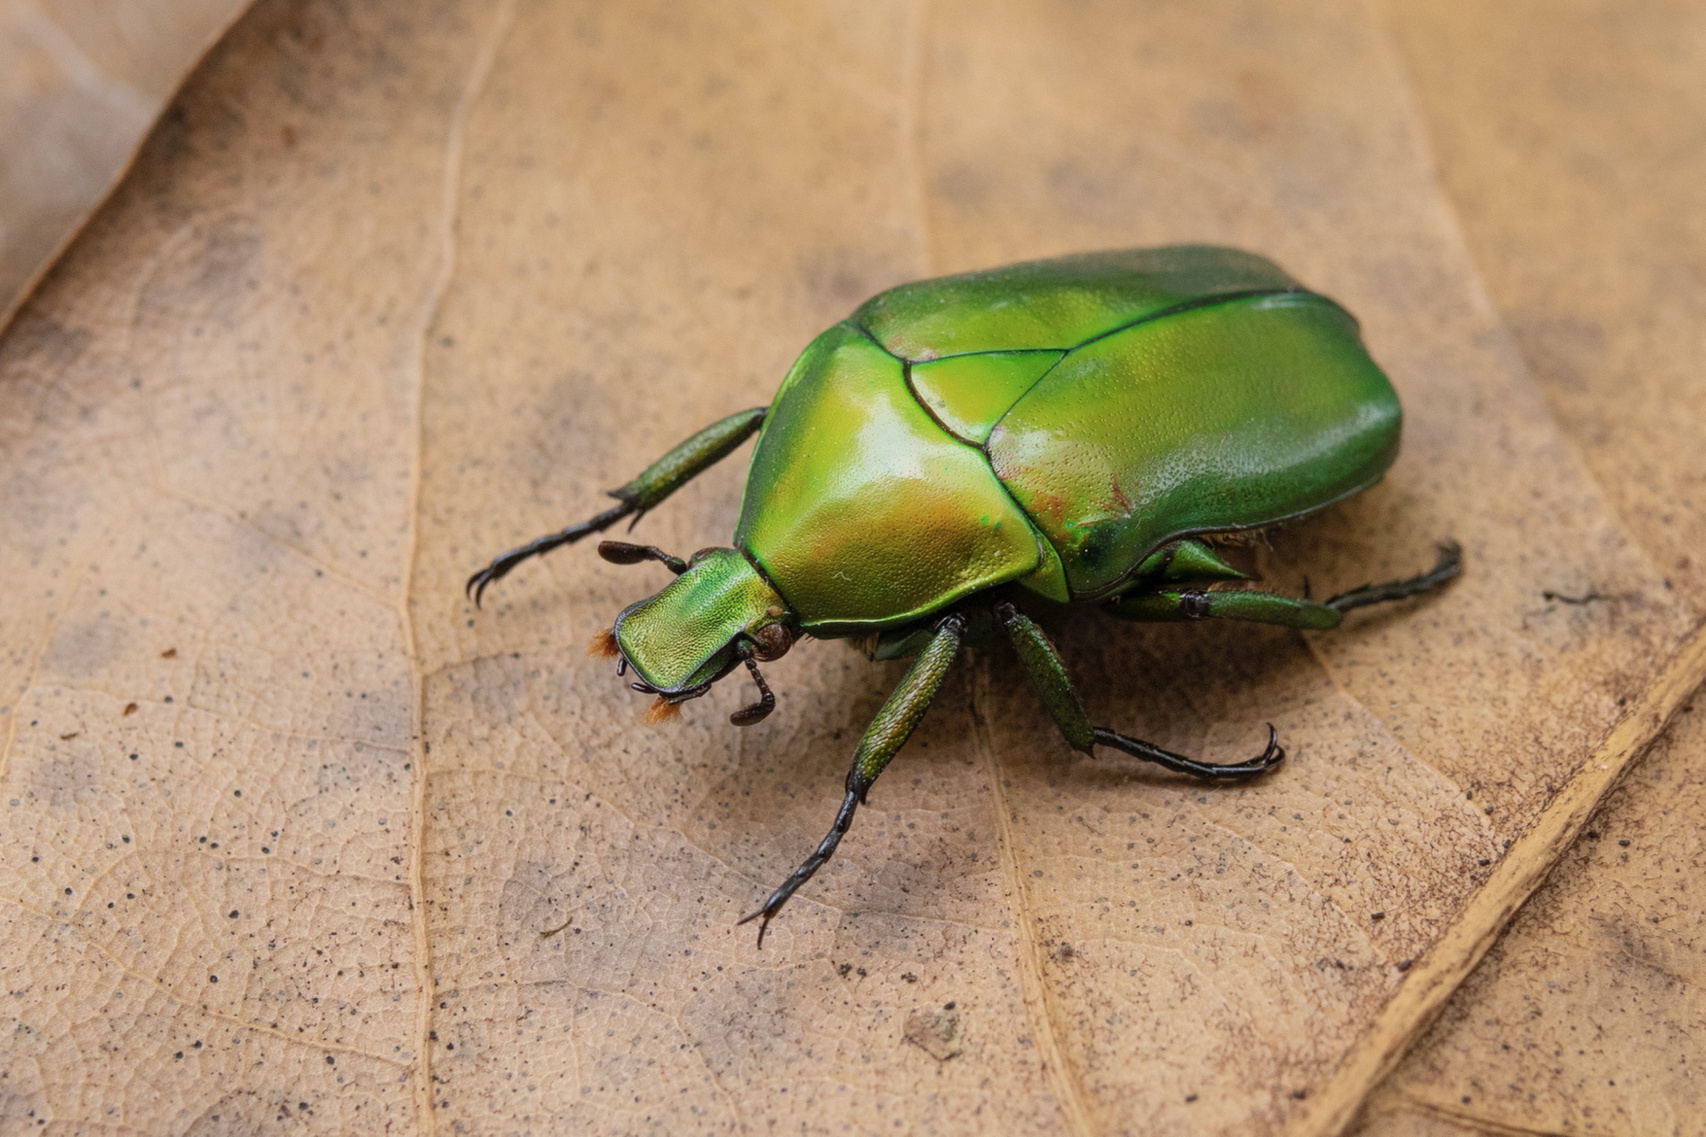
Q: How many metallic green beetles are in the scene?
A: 1